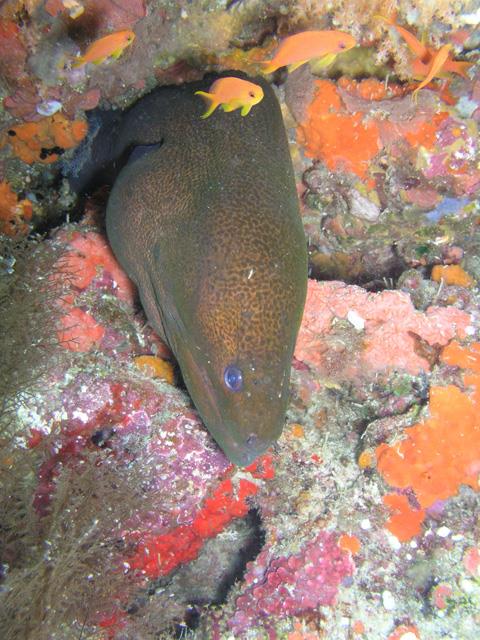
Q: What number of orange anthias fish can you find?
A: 6